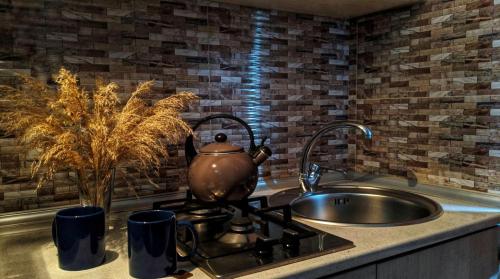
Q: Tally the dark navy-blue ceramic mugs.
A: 2